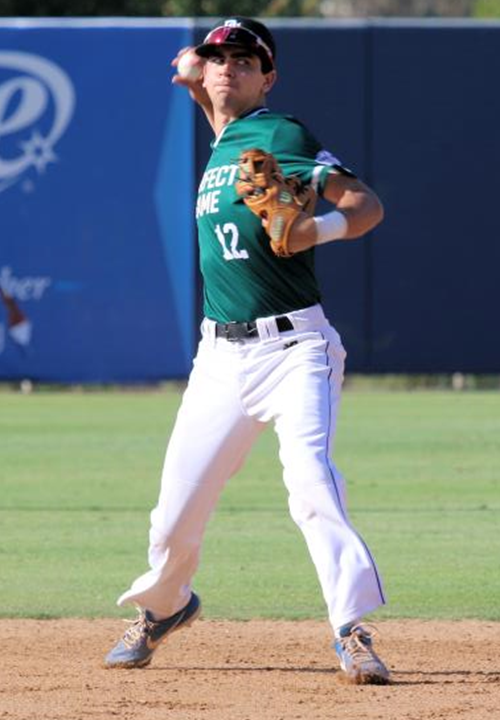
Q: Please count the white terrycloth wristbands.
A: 1